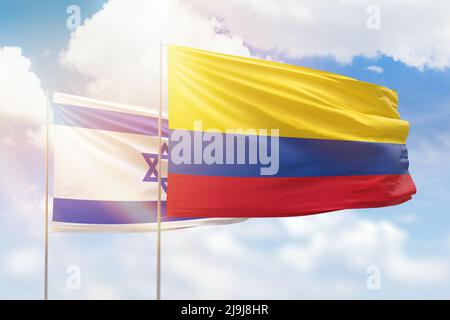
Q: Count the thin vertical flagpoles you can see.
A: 2